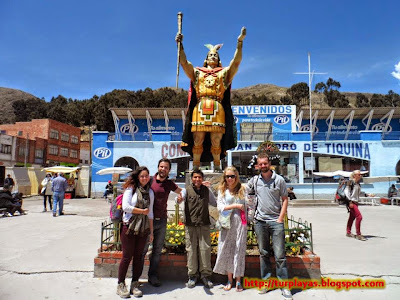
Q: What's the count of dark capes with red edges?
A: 1